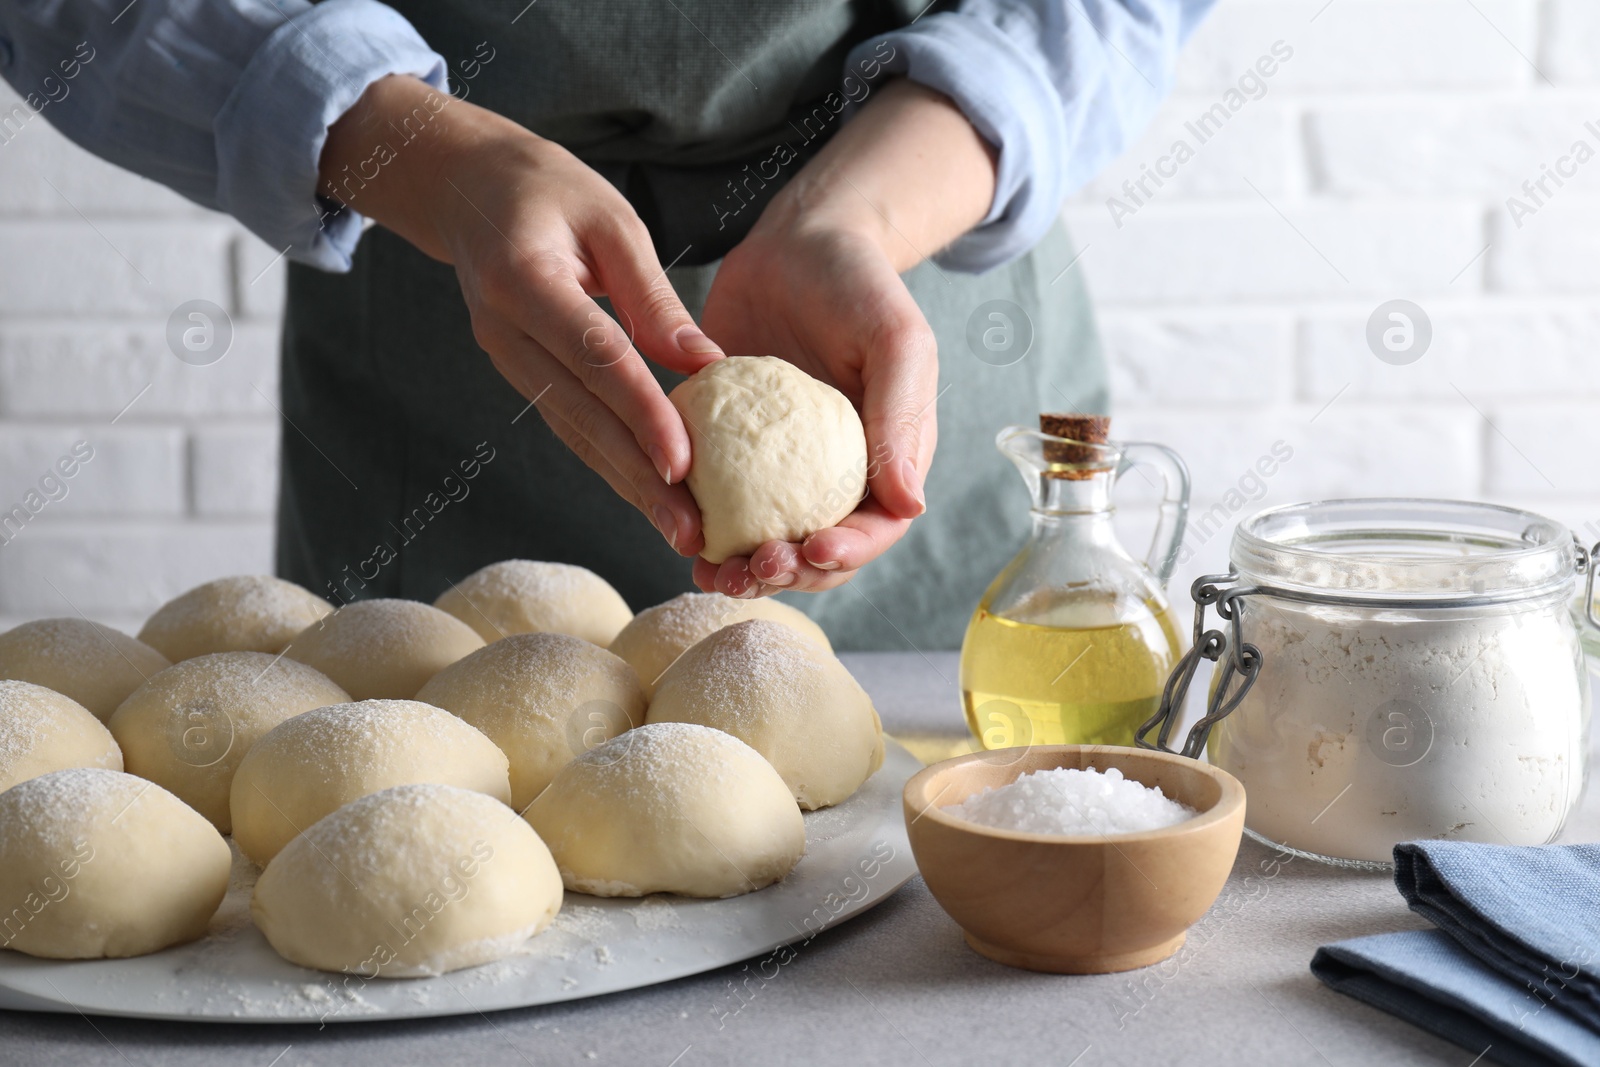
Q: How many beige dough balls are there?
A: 14